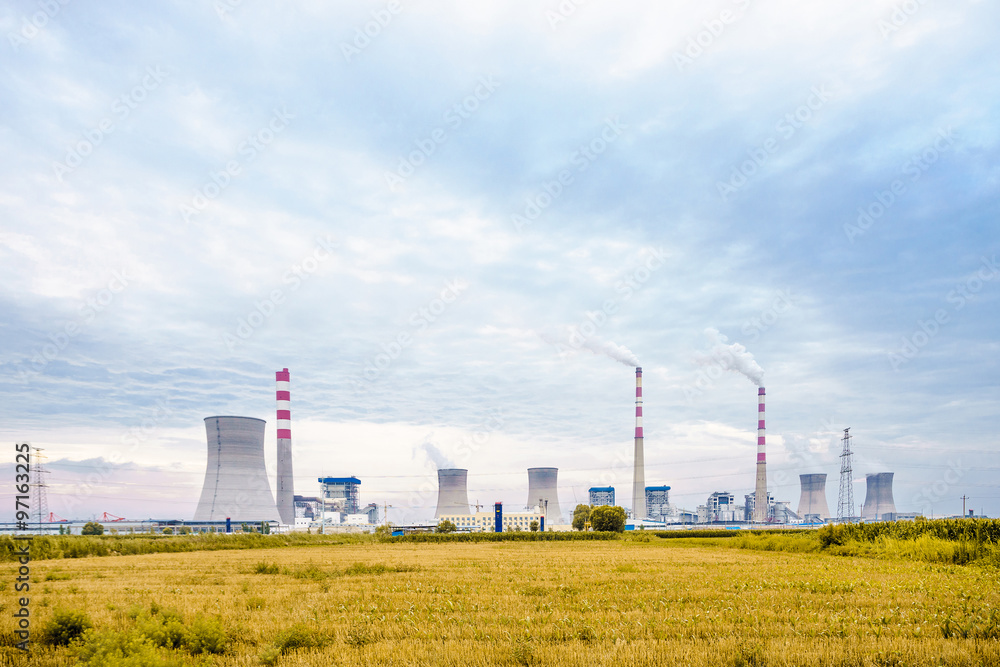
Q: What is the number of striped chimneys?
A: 3